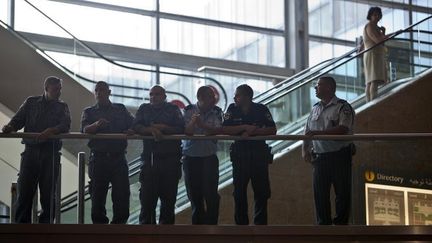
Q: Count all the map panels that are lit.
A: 2